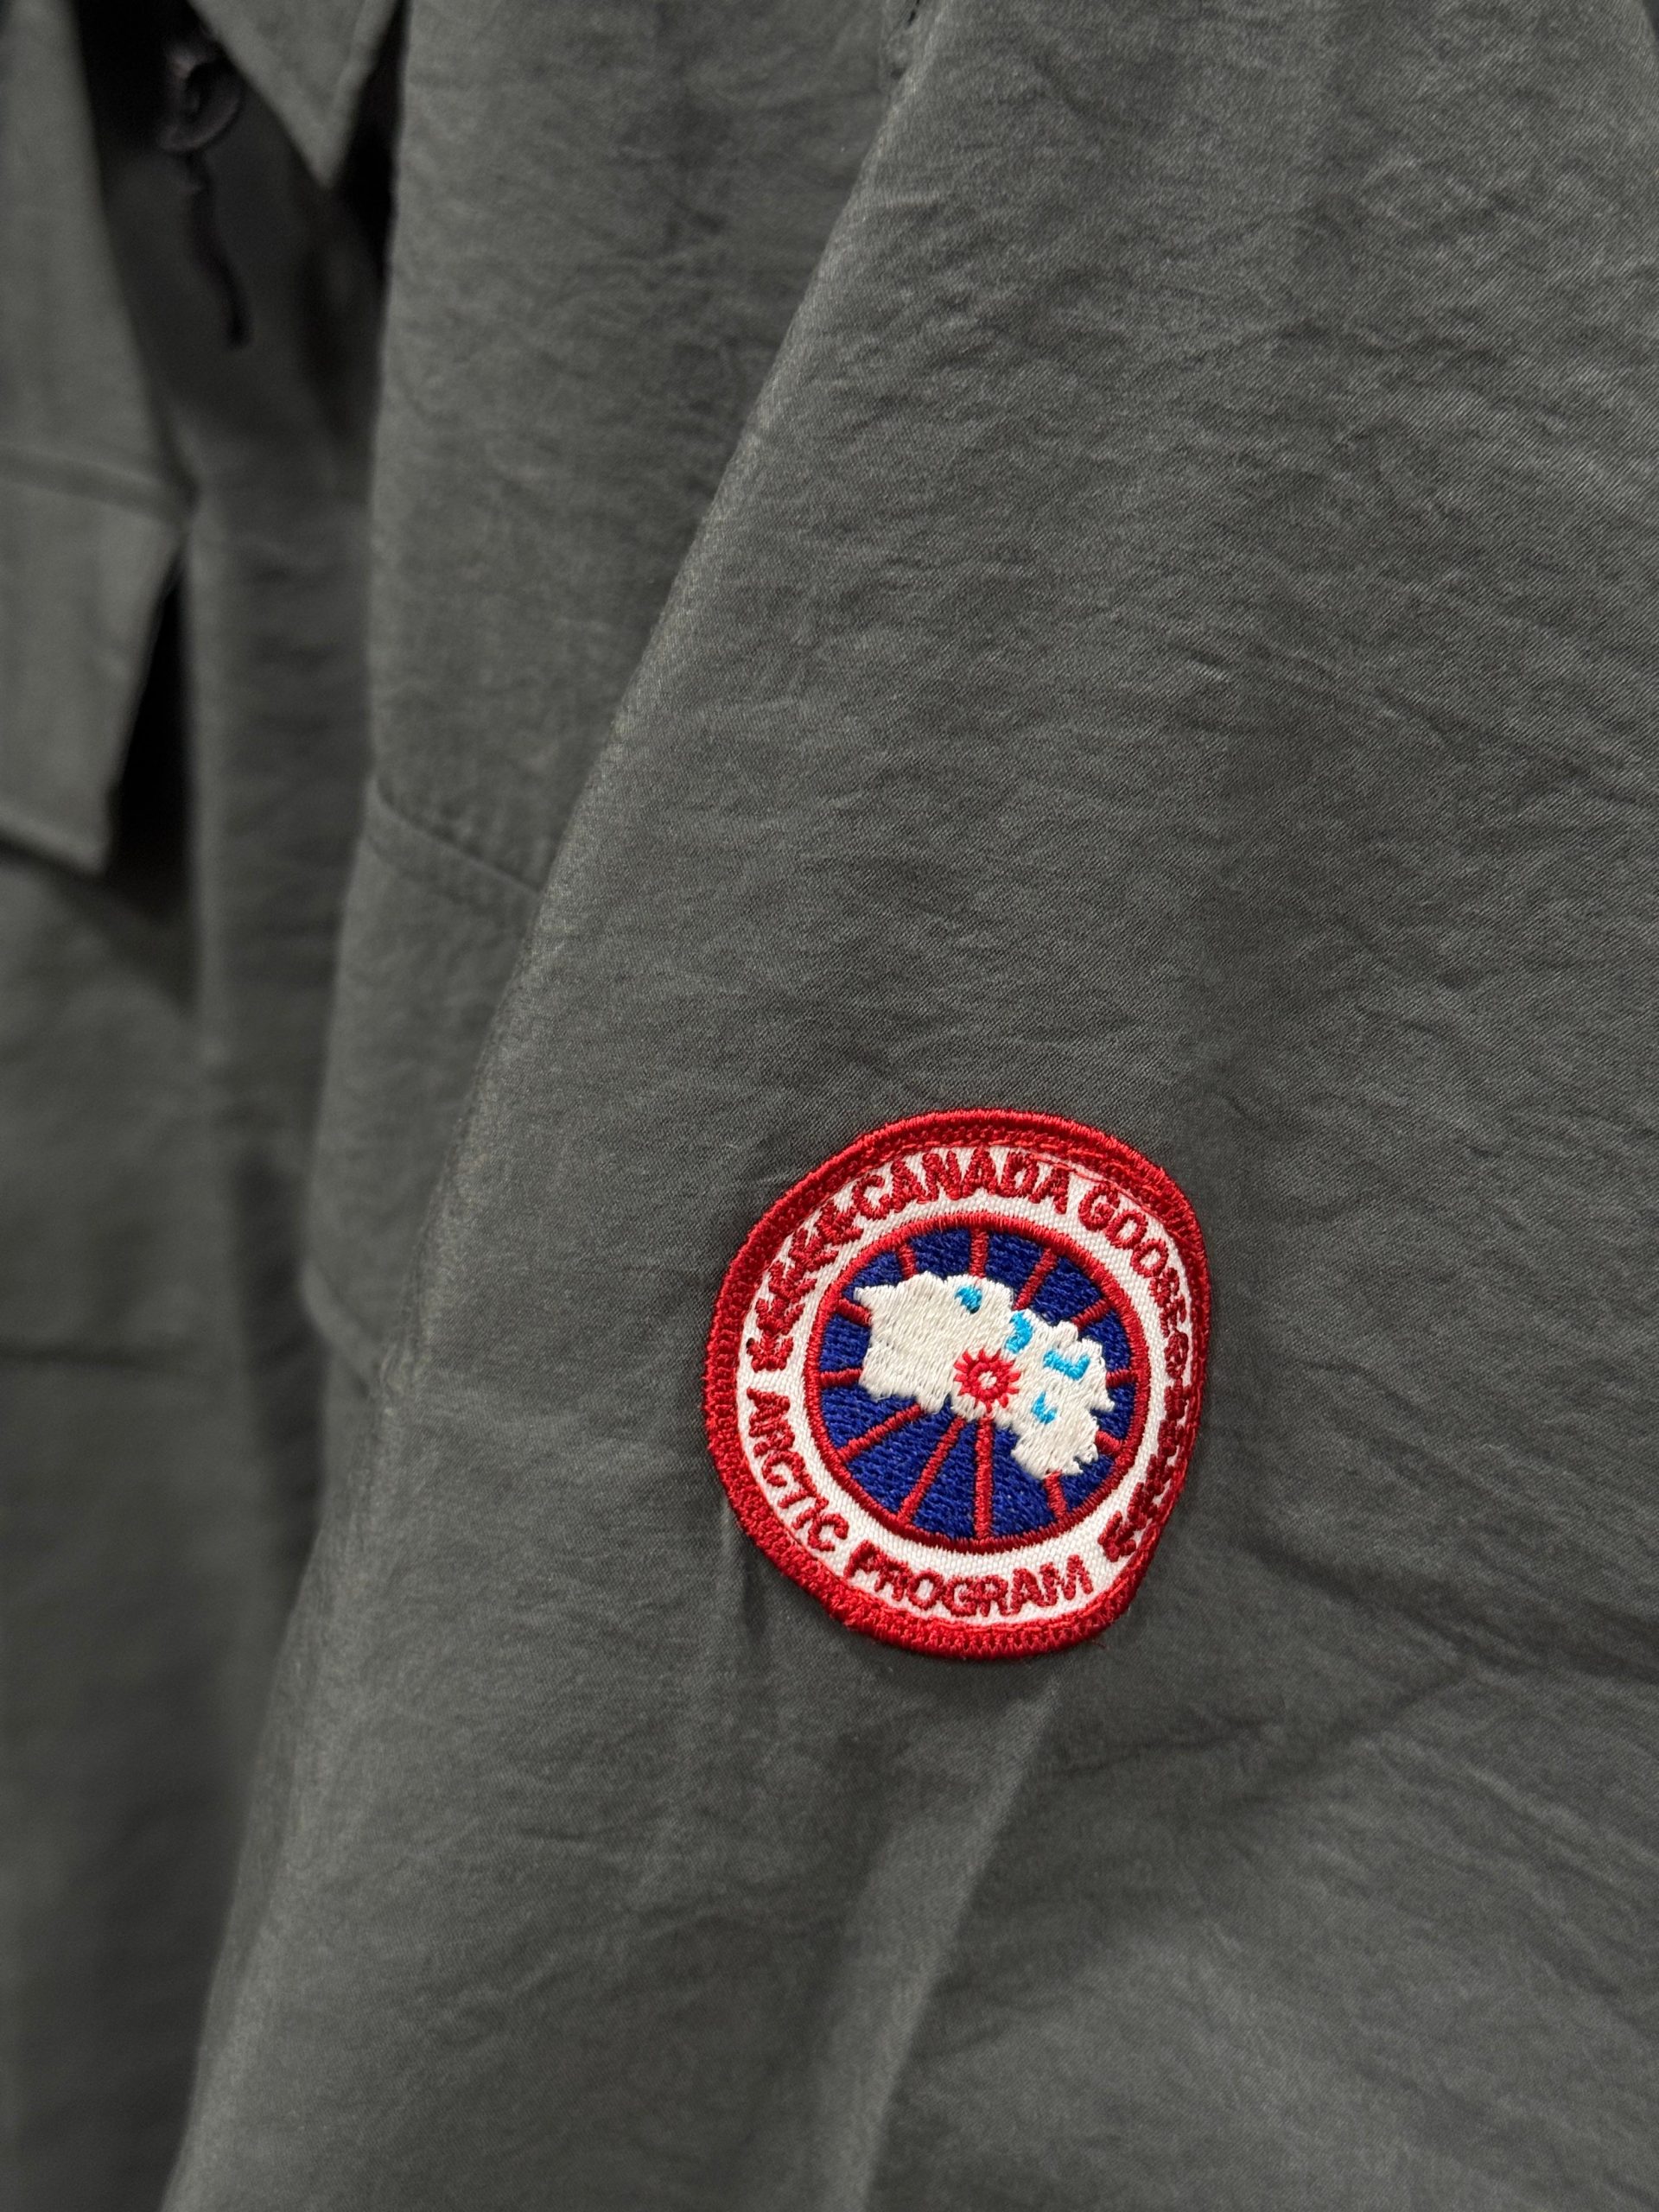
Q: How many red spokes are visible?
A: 12